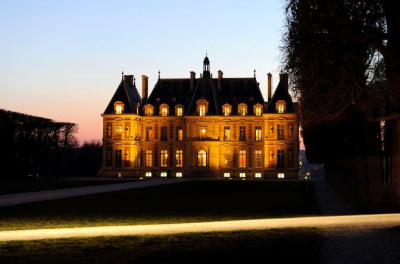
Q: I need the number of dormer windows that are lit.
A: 9